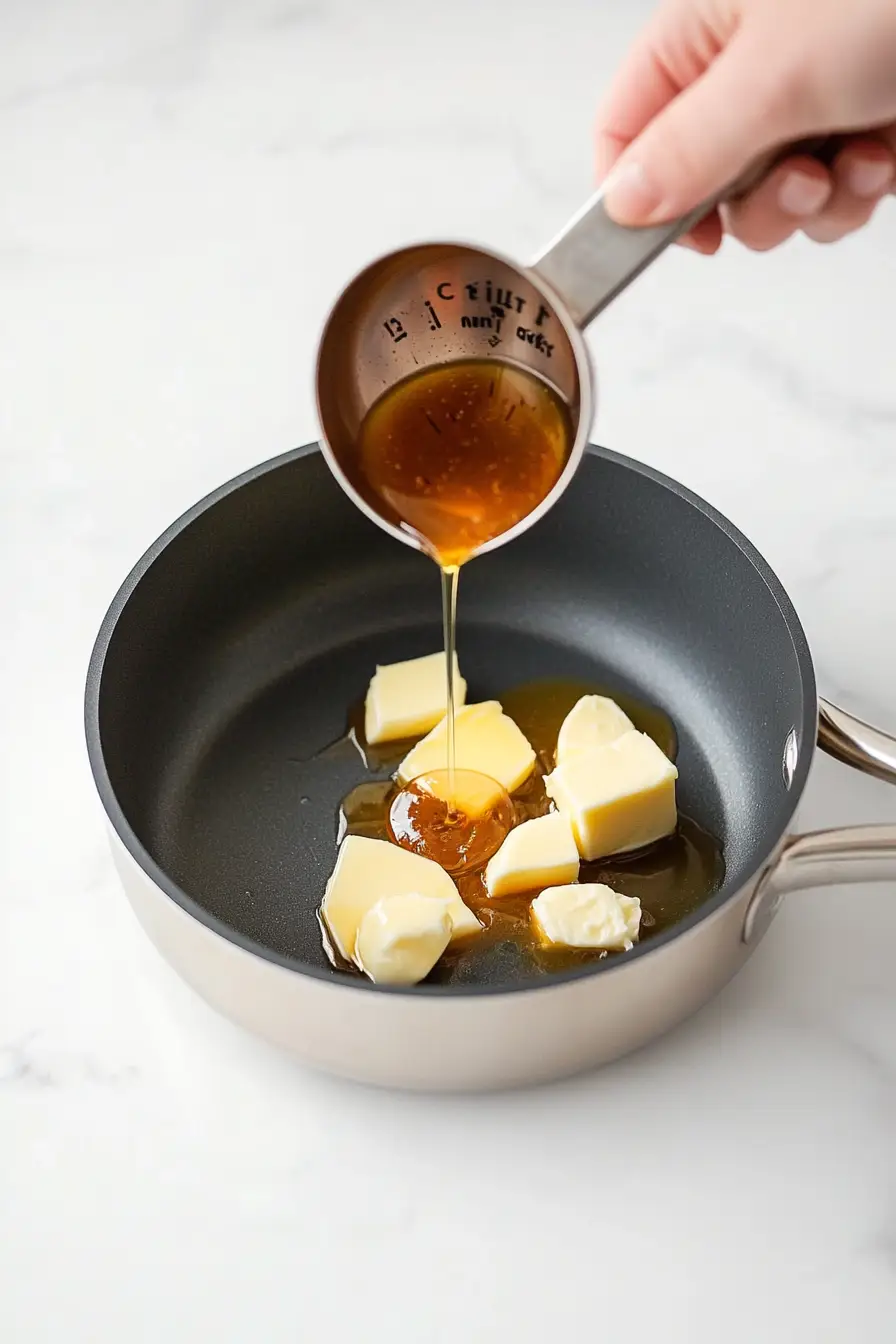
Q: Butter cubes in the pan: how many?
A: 8